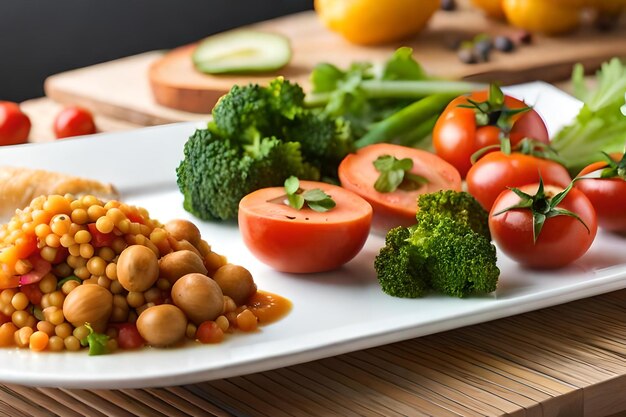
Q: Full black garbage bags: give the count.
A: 0